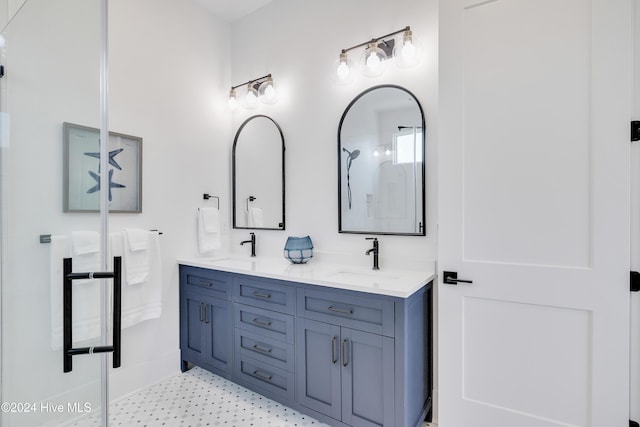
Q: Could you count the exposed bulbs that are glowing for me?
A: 6